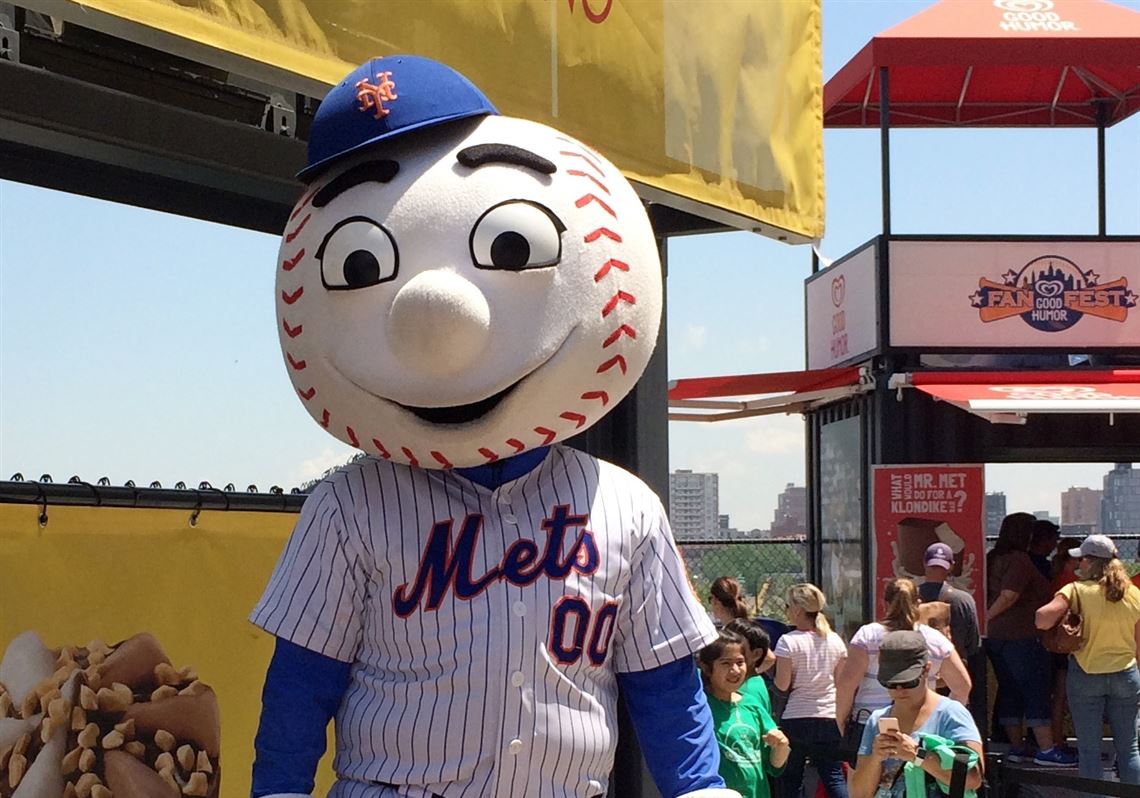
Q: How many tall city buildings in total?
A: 5